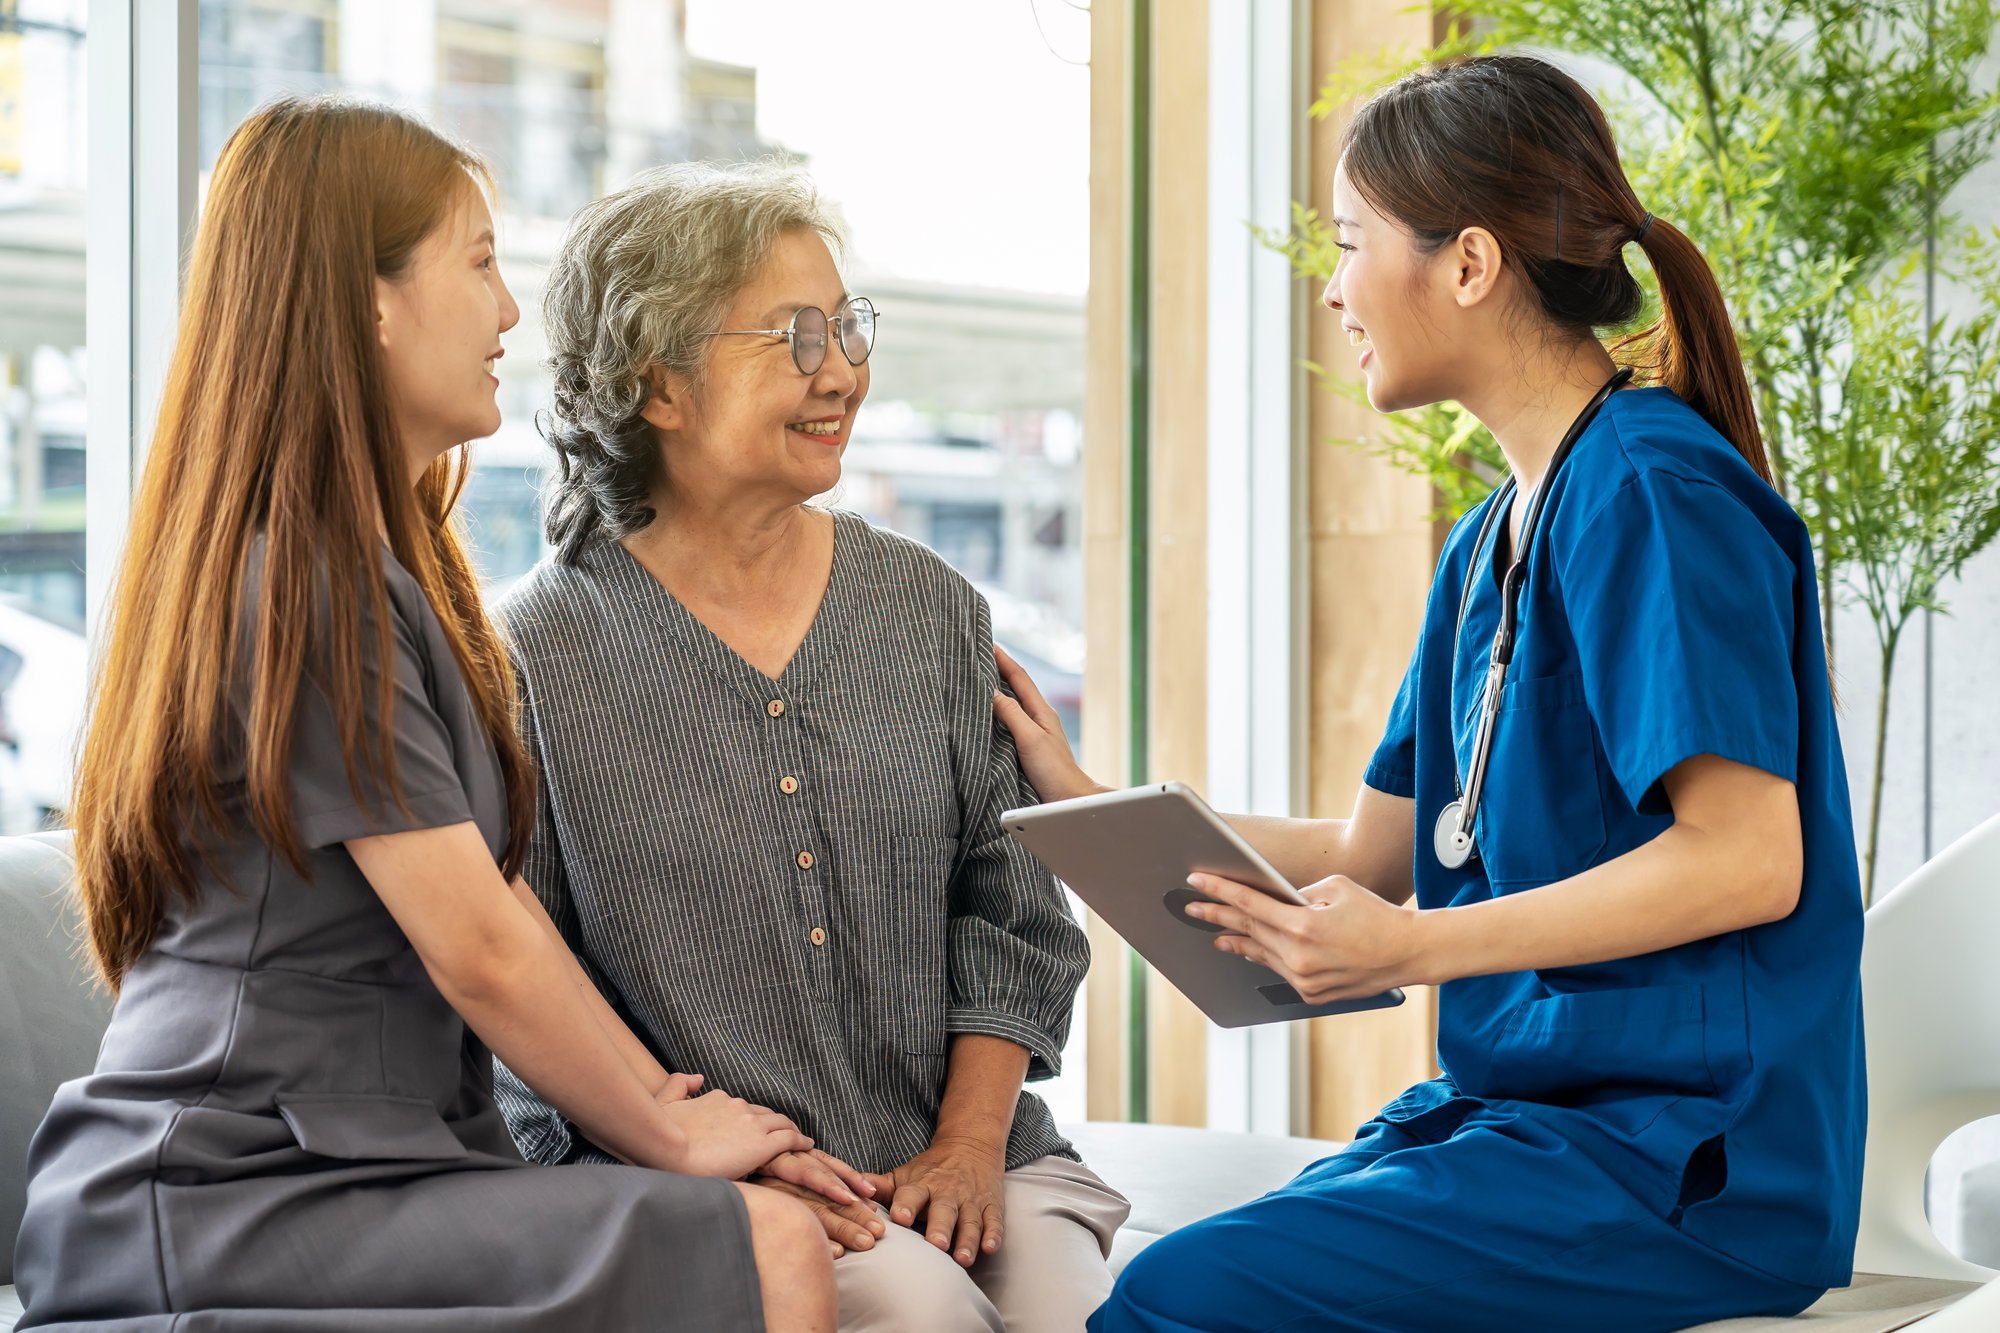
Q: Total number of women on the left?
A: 2